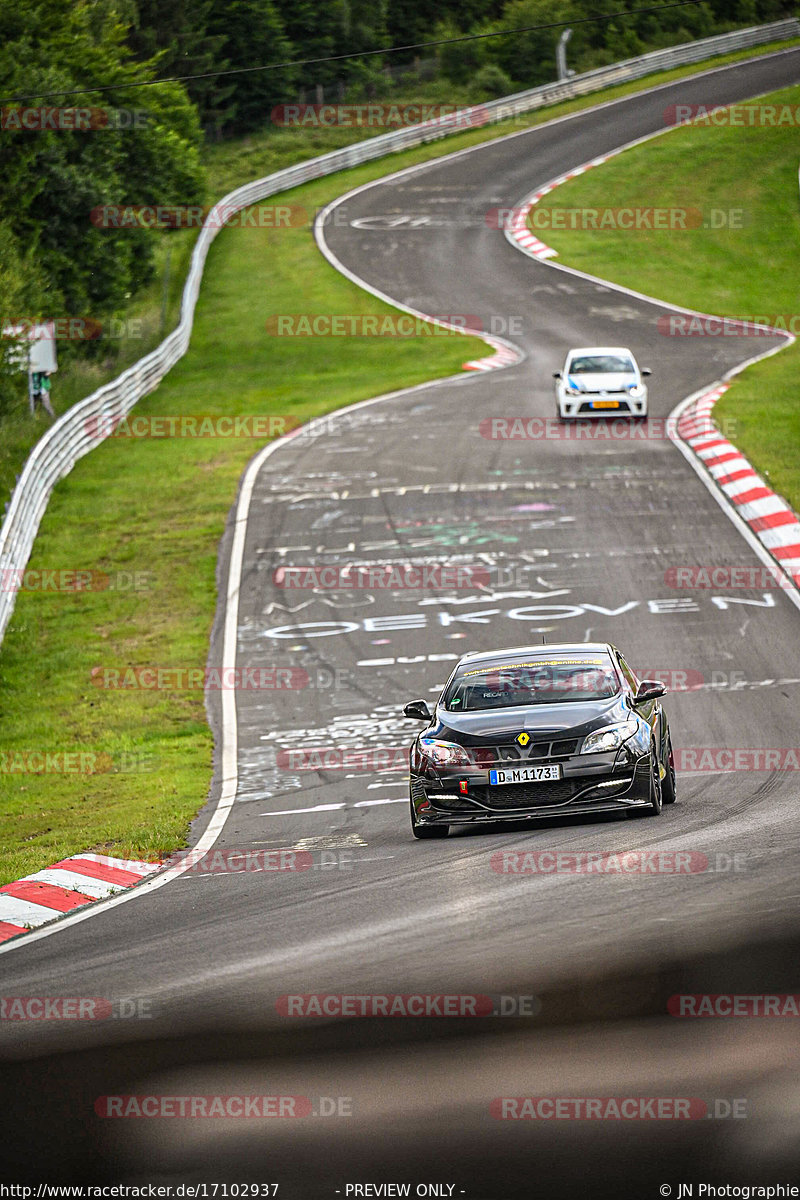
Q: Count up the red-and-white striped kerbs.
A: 4